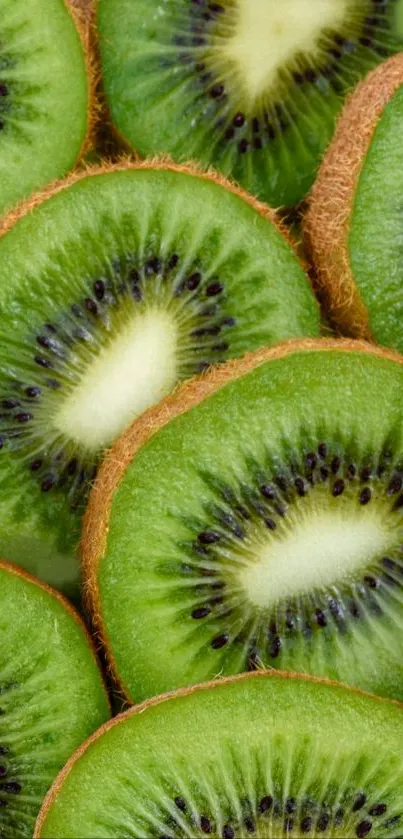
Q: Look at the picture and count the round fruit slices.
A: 7